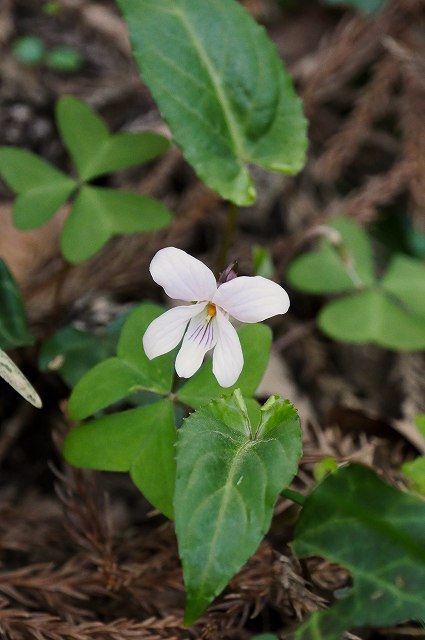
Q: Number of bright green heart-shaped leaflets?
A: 9